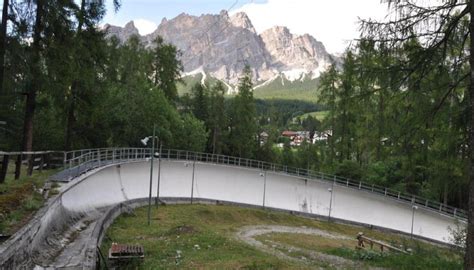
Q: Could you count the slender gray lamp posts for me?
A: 6